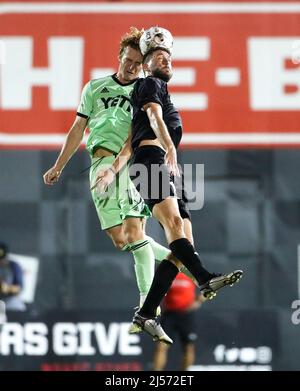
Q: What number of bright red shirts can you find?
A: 1